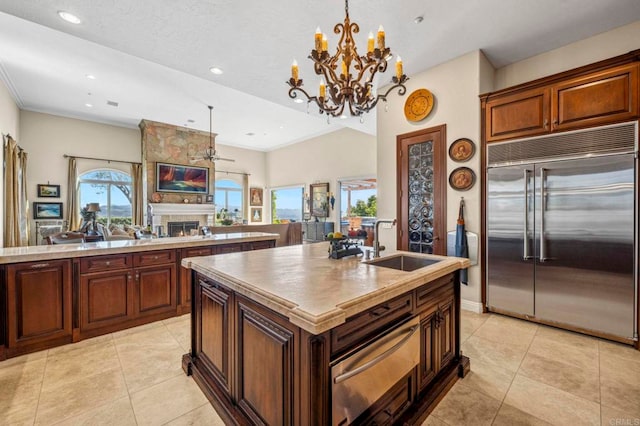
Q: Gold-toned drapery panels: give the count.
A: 5